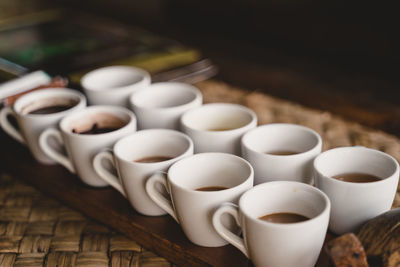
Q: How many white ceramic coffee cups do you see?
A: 10